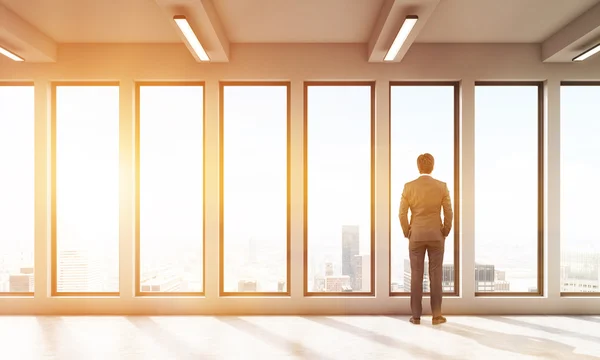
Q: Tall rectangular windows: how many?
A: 8